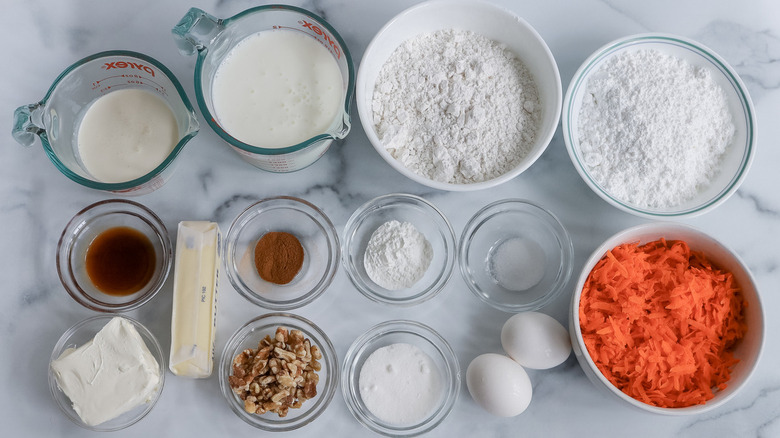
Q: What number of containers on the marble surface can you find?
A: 12